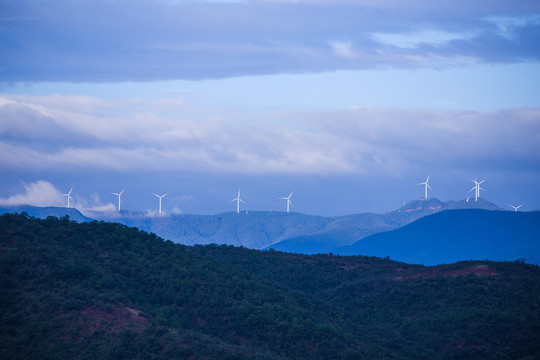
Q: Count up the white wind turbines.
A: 9